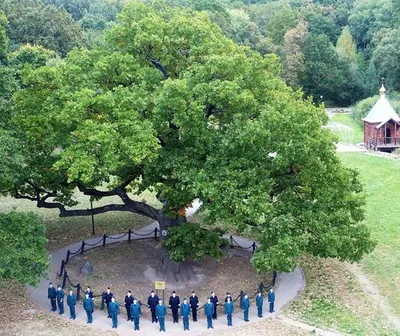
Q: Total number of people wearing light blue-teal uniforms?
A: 13